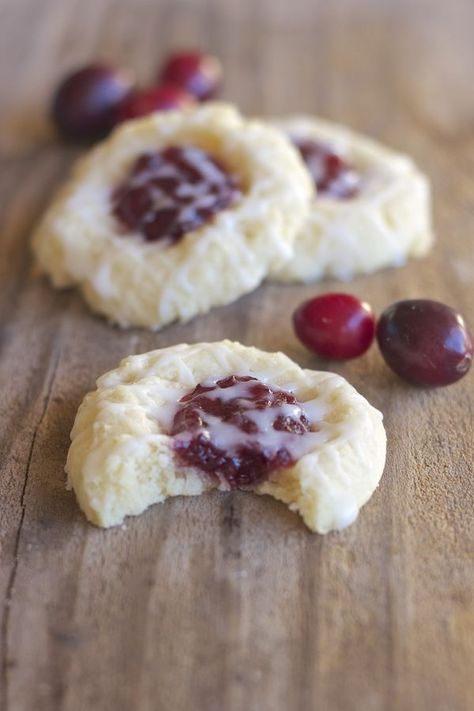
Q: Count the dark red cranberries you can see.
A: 2